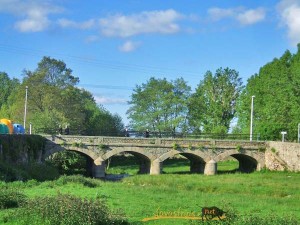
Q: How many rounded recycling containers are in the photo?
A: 3